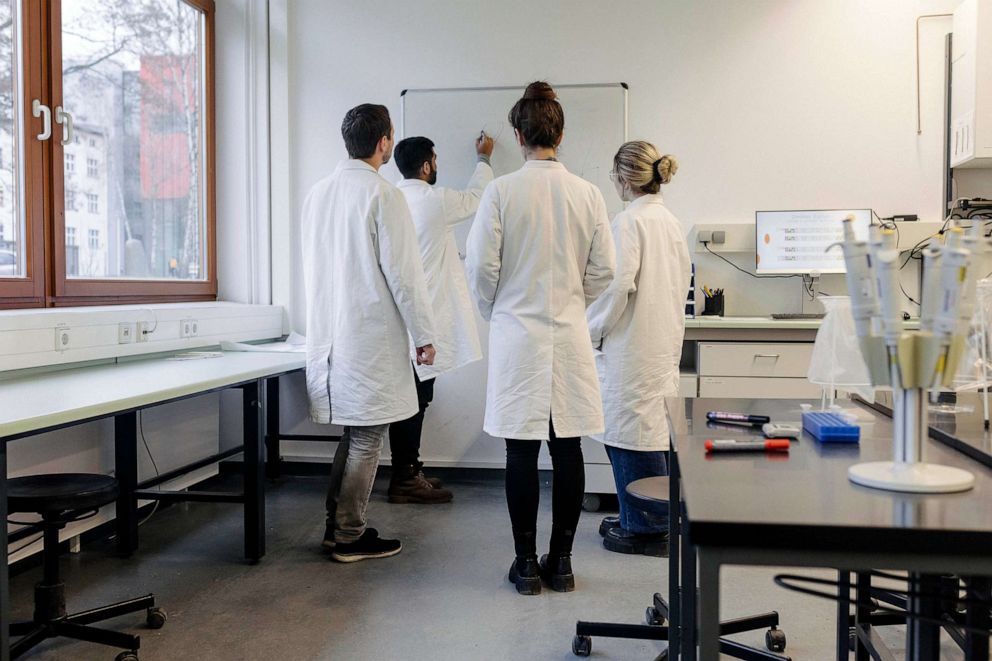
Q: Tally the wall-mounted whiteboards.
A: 1